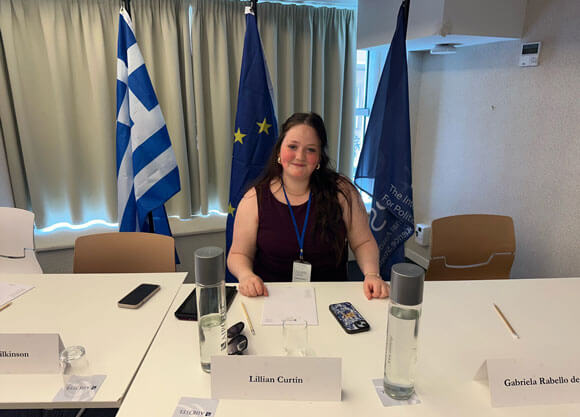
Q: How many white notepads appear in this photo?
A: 2